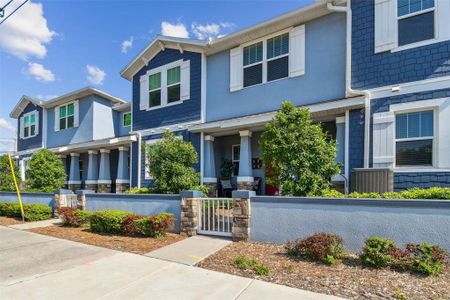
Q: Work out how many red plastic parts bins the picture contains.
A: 0